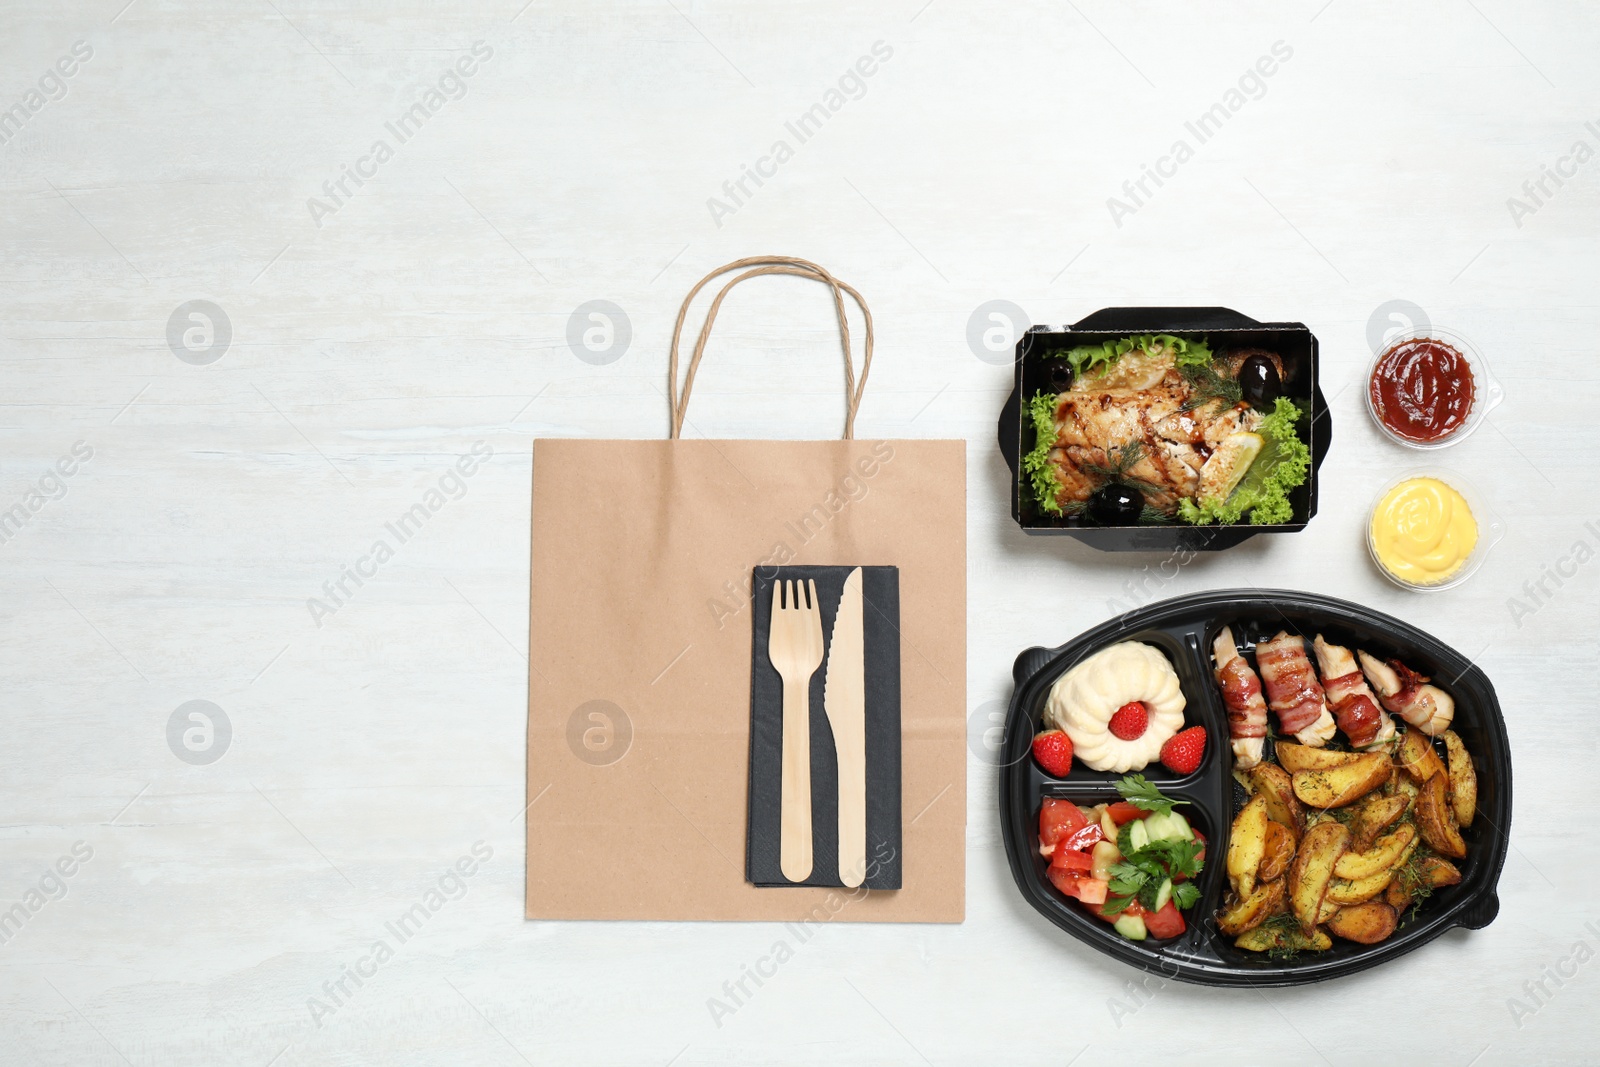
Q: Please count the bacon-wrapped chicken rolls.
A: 4